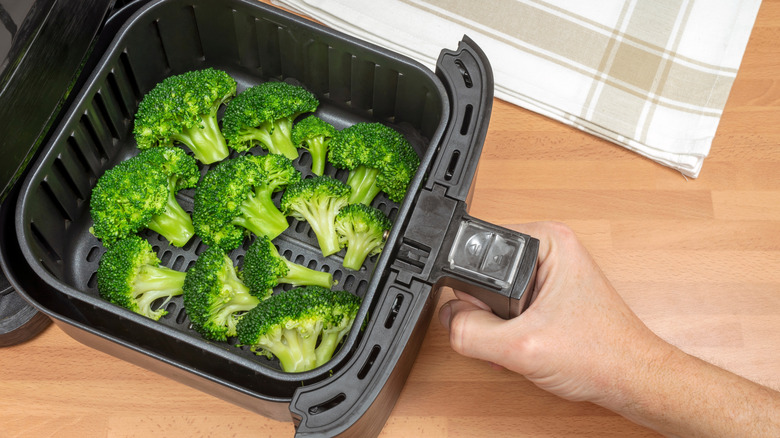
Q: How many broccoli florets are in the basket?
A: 12